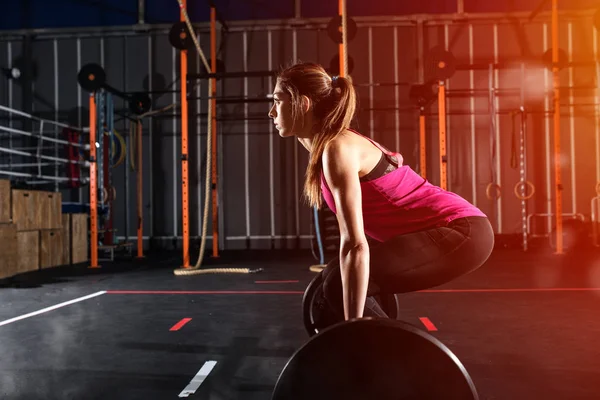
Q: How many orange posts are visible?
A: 8